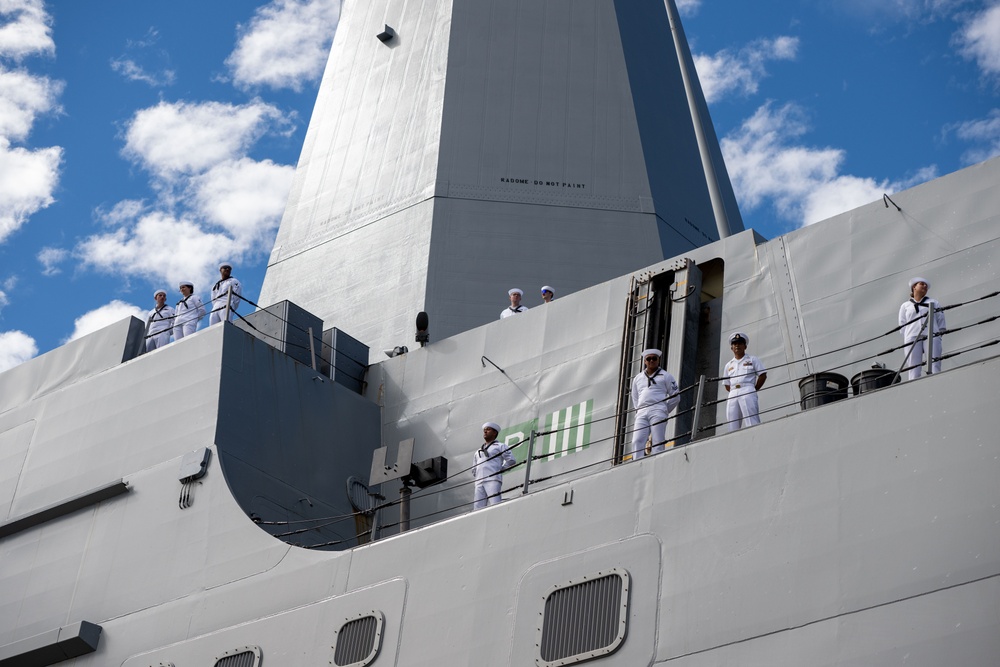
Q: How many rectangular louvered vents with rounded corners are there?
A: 3